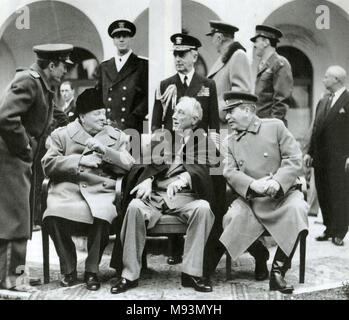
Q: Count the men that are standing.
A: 7